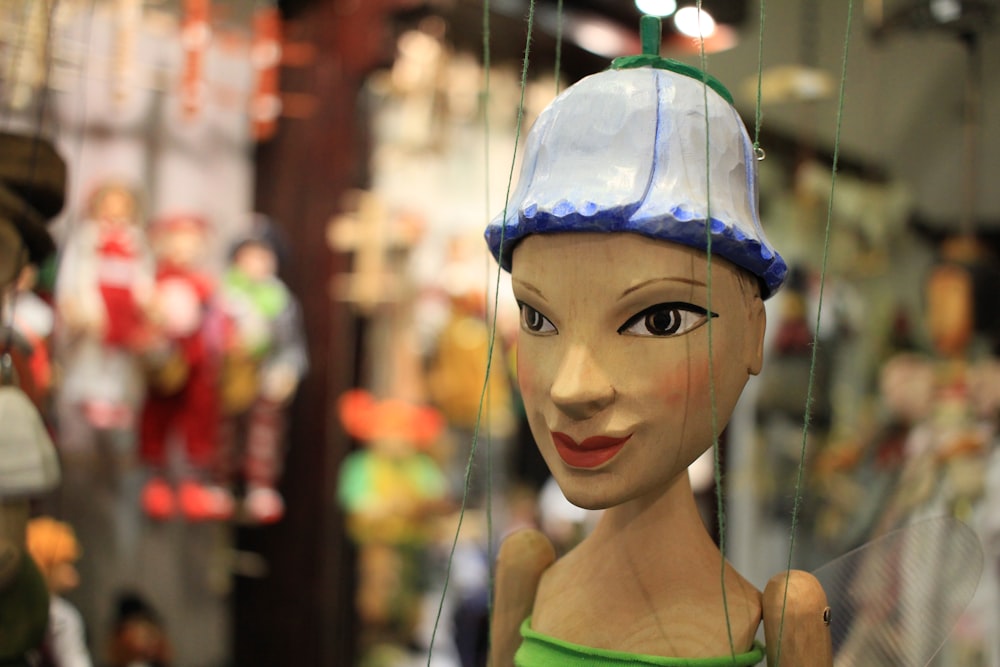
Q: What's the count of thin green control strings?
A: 6